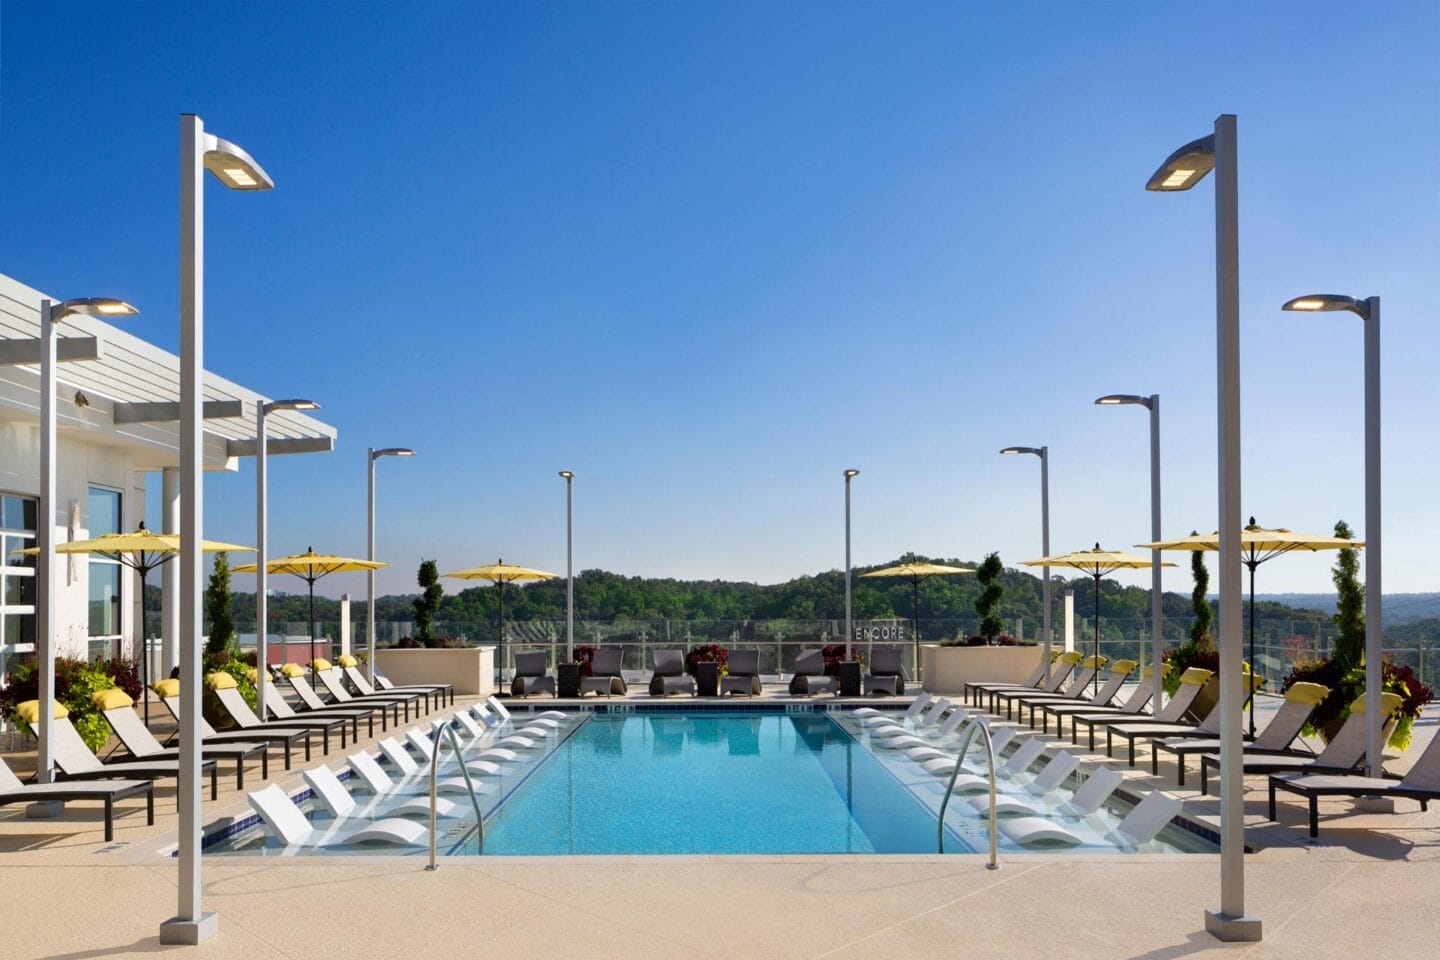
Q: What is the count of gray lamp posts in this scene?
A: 10